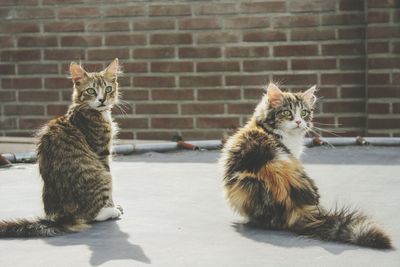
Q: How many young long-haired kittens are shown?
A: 2